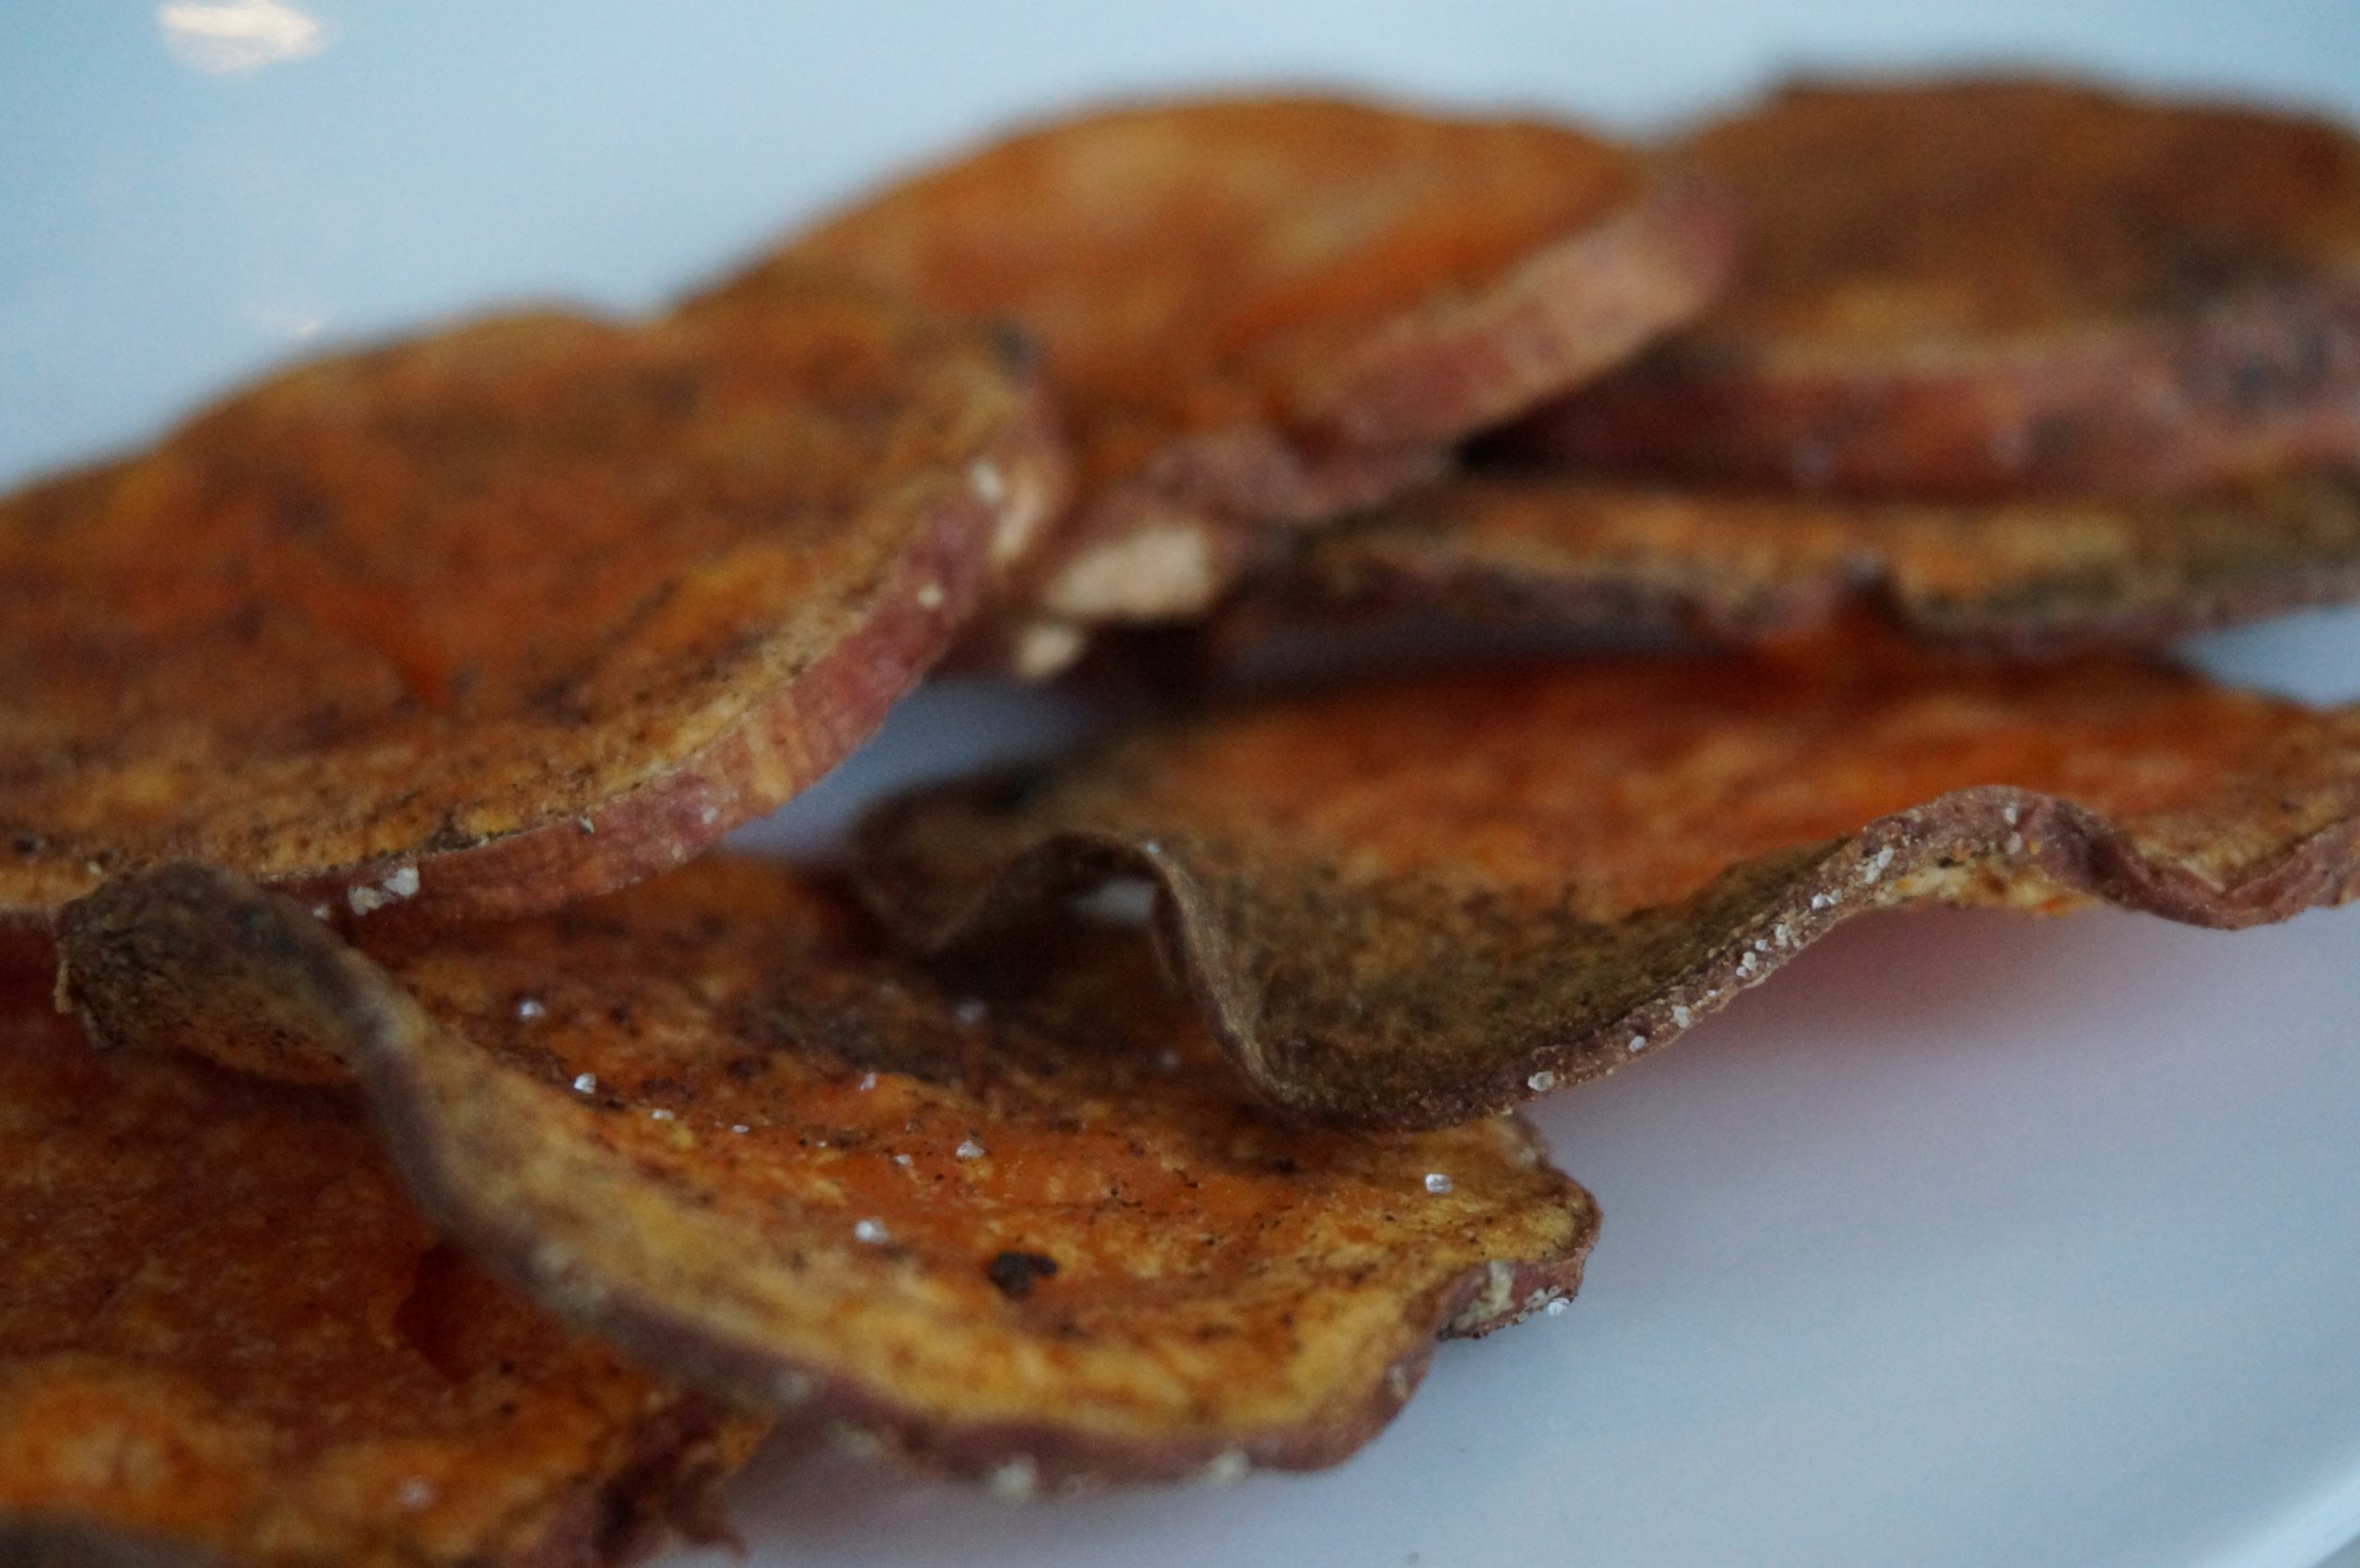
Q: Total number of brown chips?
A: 7